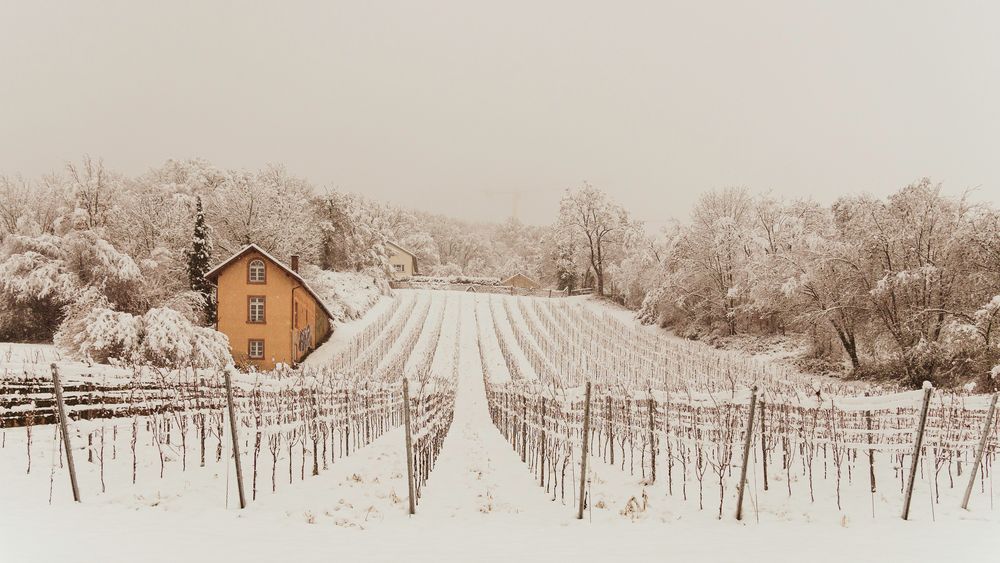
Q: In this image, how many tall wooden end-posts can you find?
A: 7